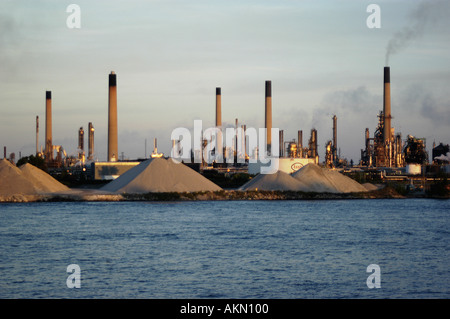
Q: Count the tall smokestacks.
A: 5